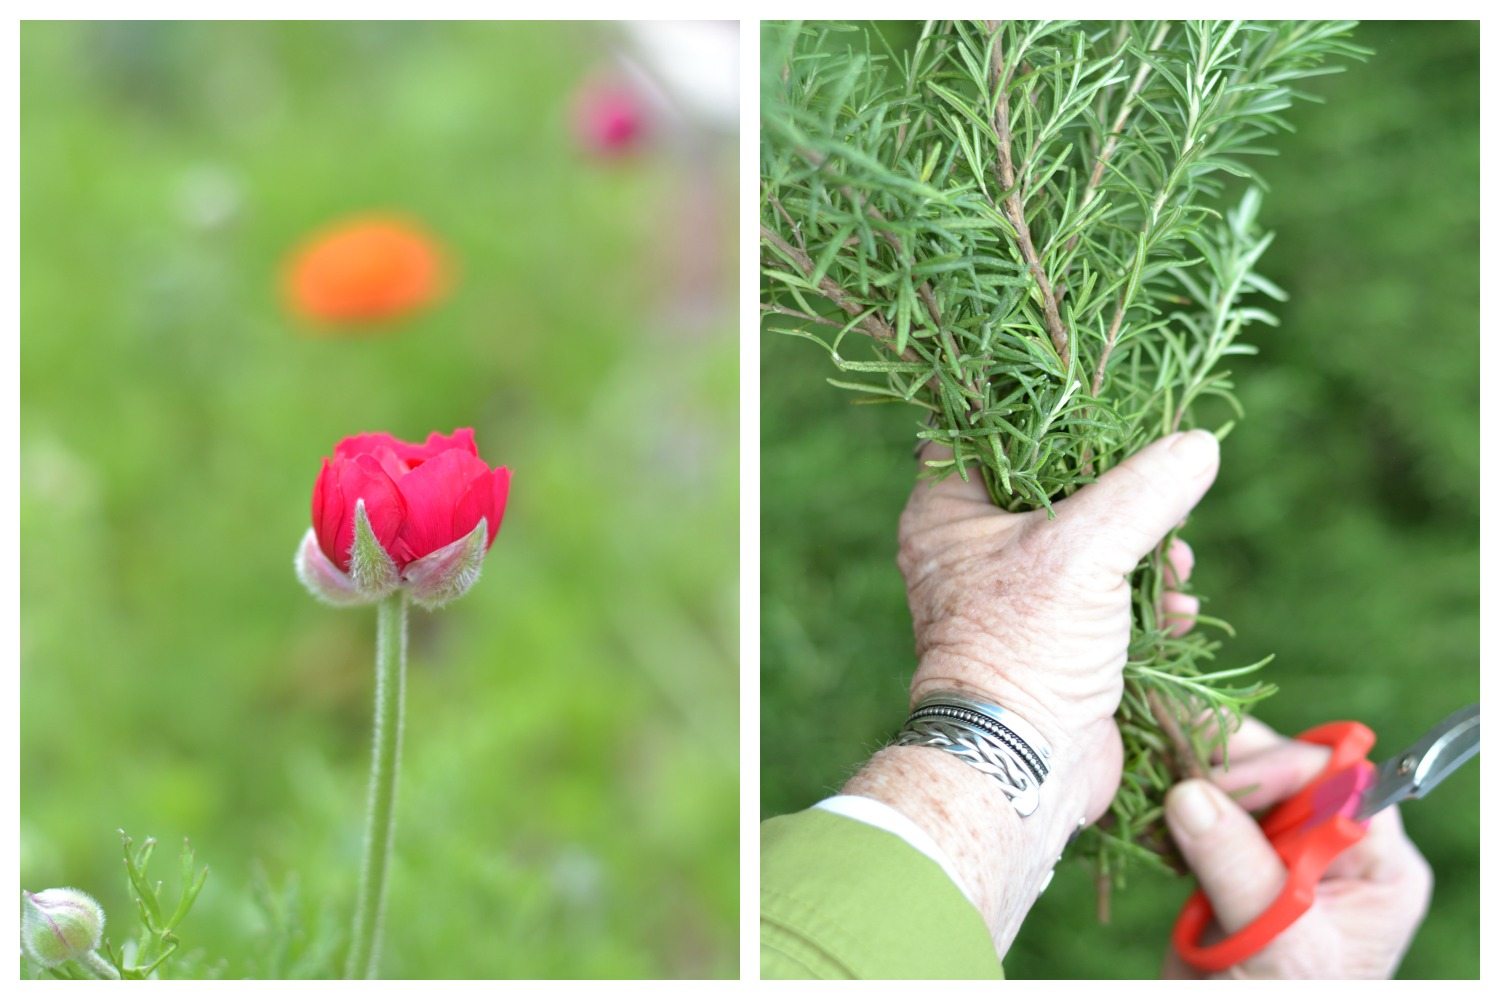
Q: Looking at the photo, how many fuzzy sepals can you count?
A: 3